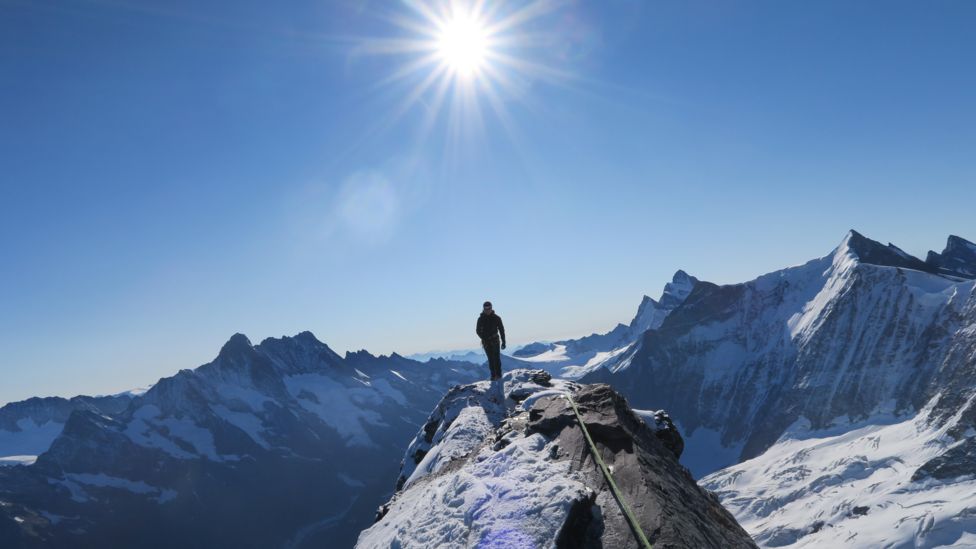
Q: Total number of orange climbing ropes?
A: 0